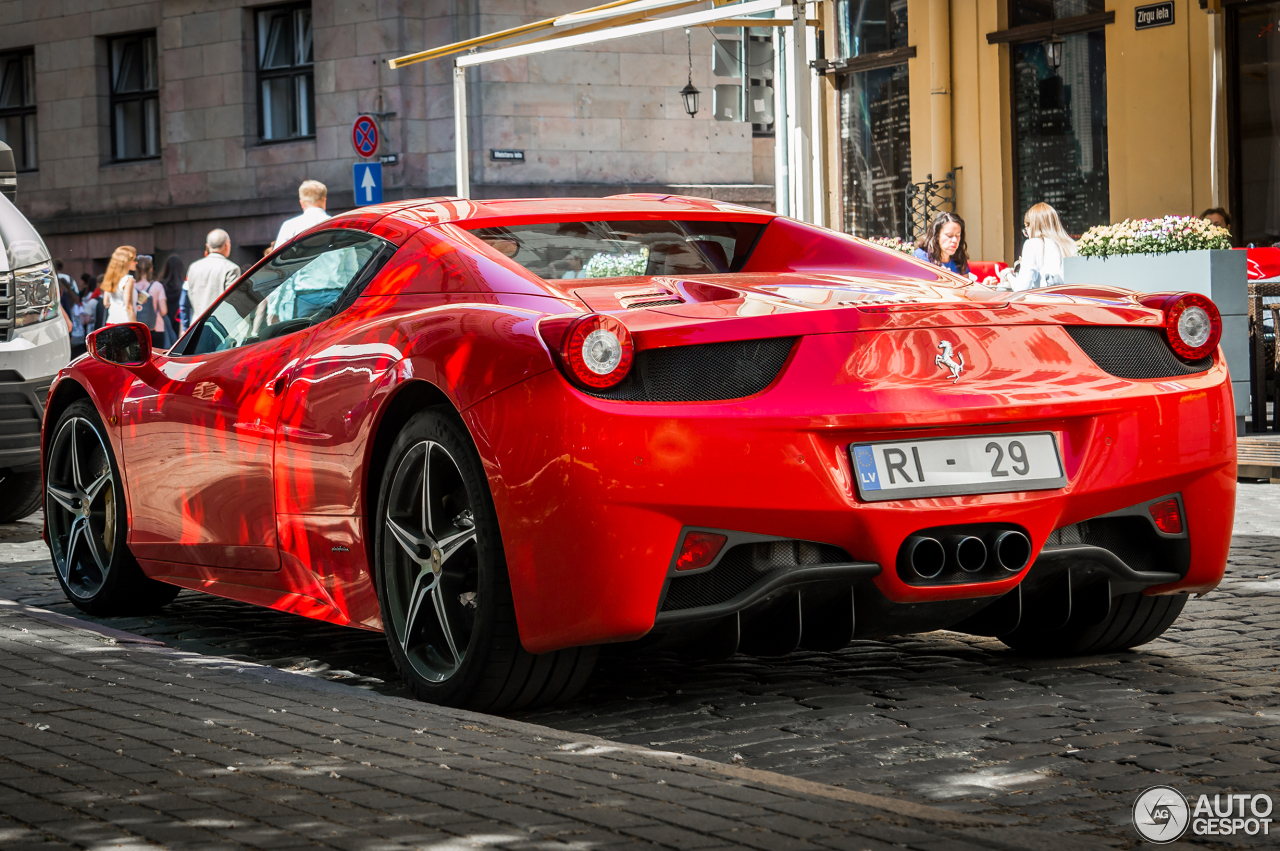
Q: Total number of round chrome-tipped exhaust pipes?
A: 3